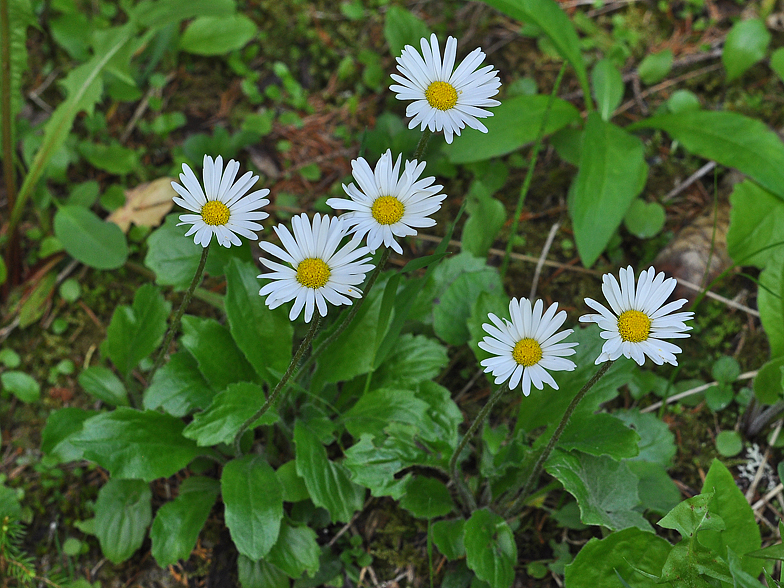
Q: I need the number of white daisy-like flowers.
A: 6